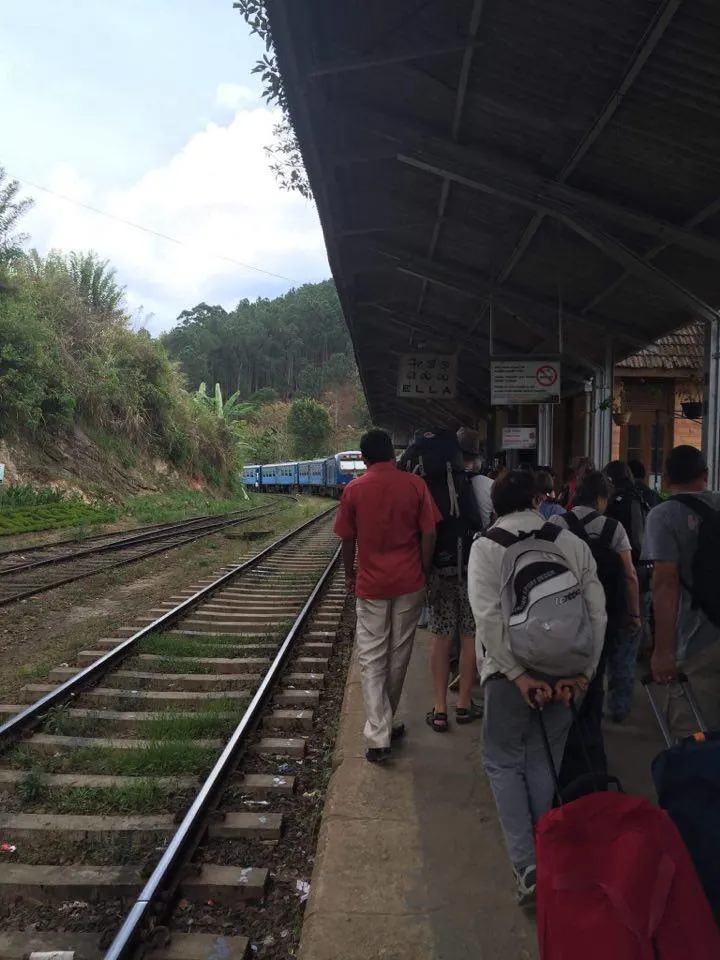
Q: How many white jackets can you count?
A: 1